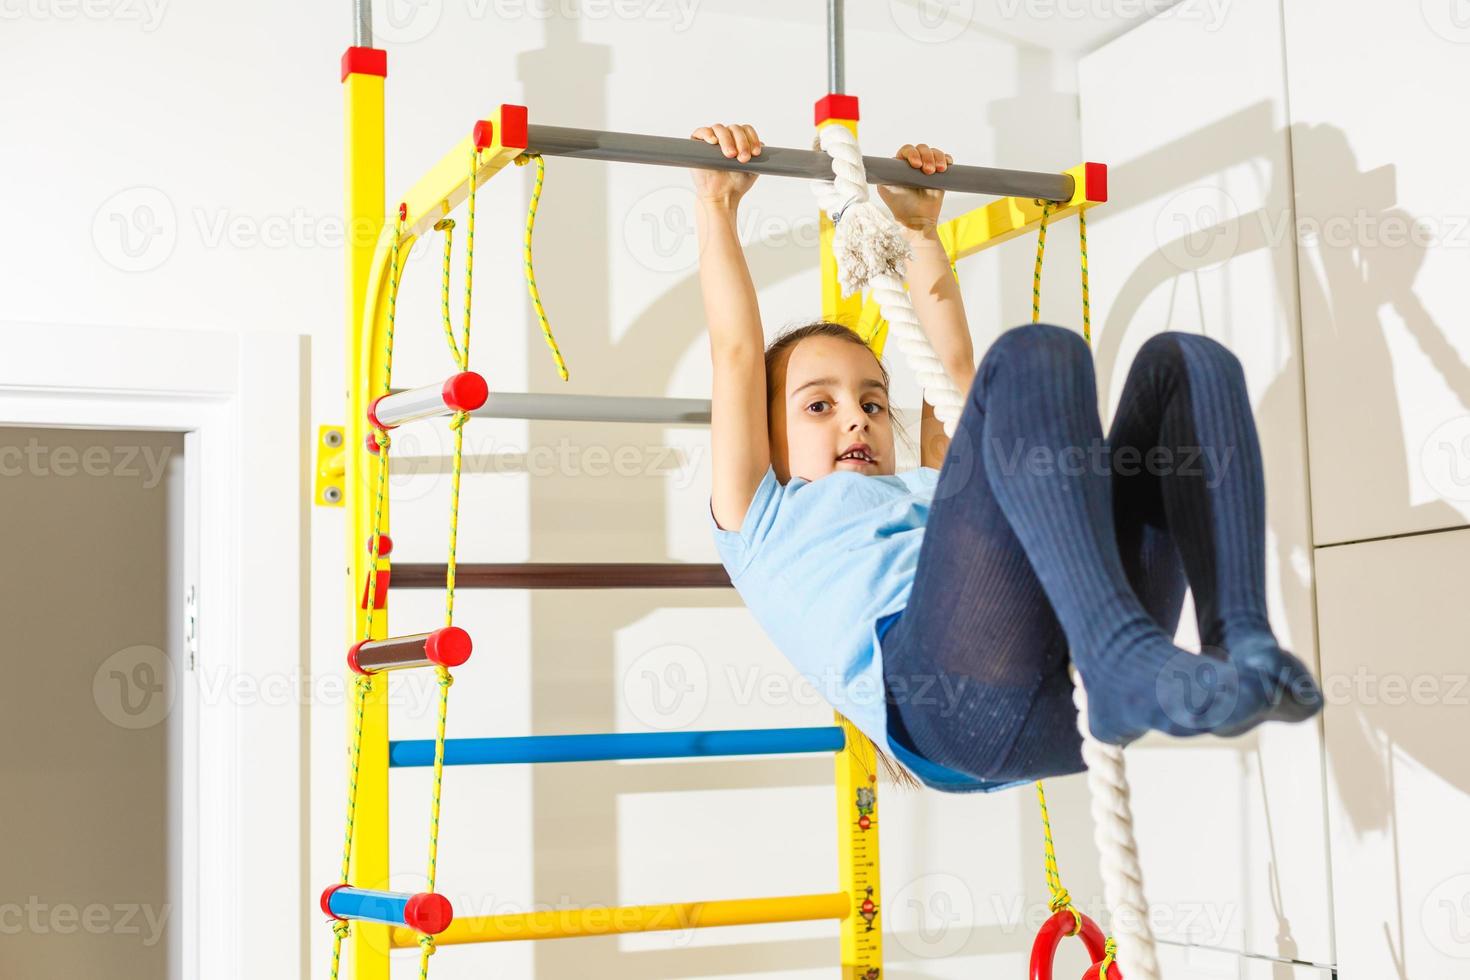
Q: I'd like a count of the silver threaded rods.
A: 2